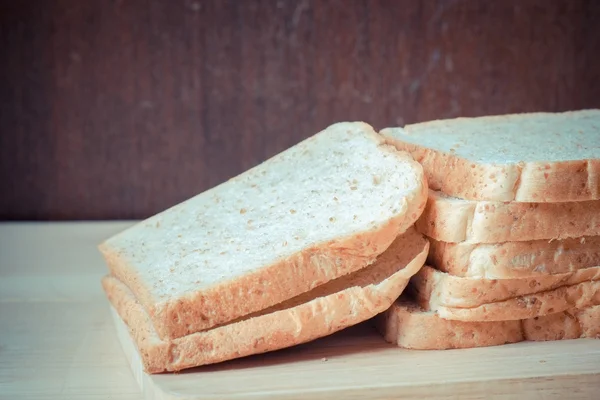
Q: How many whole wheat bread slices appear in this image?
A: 7